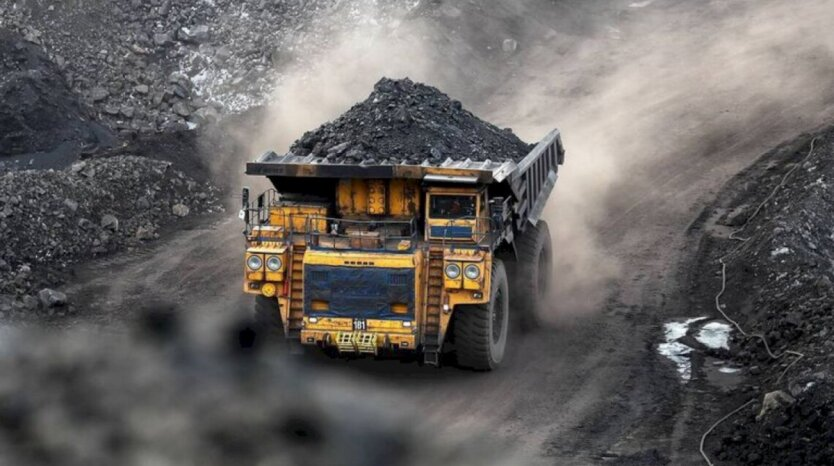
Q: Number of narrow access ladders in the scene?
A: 2